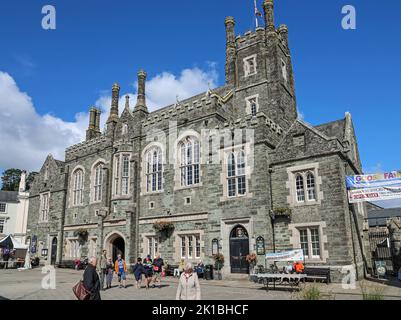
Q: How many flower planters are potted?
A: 2